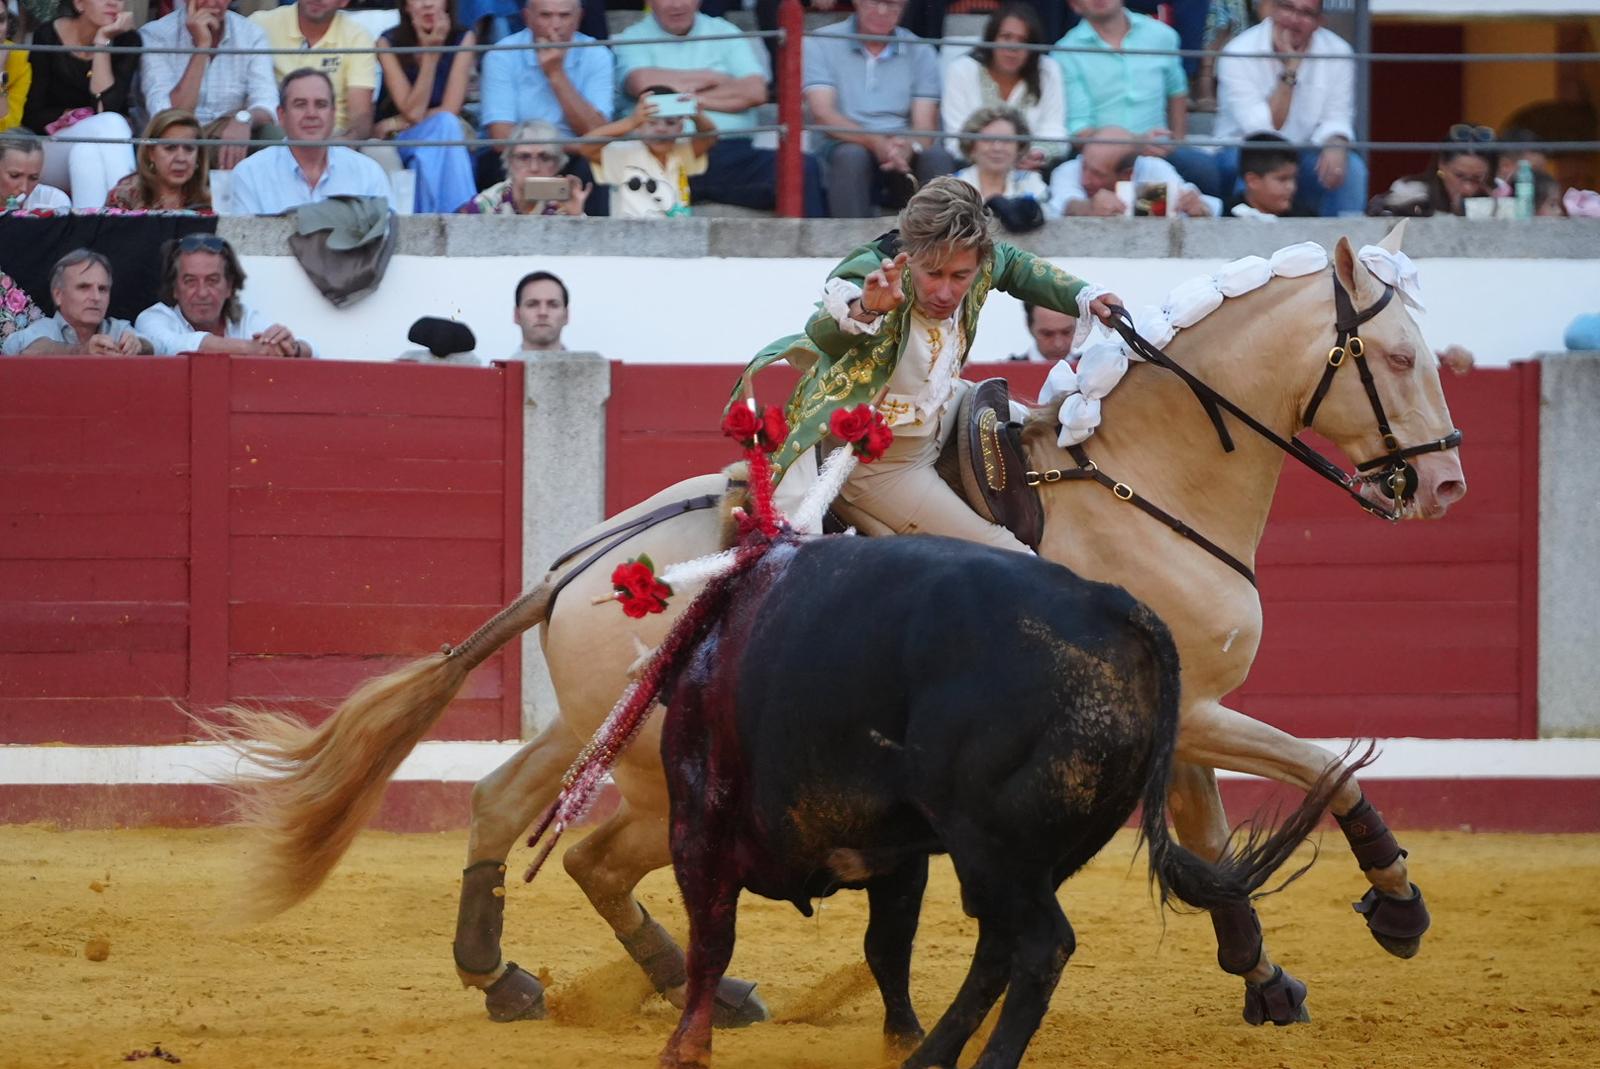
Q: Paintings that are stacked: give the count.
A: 0